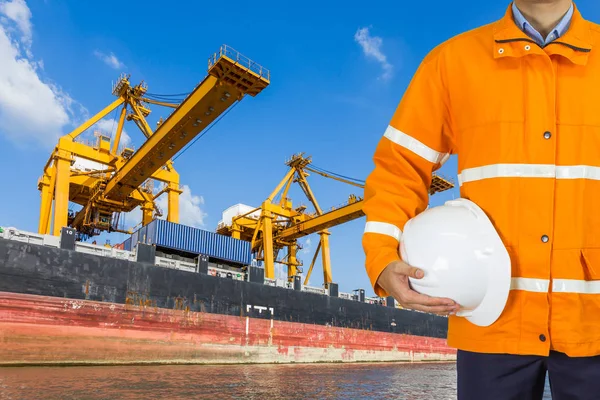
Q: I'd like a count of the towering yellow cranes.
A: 2